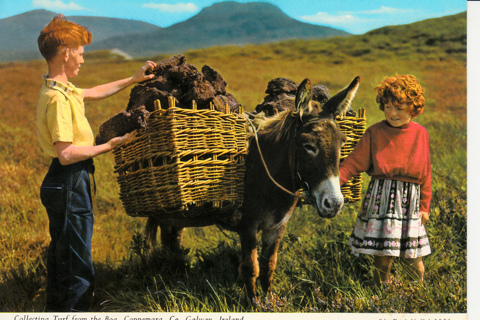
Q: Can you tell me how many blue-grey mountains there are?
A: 2